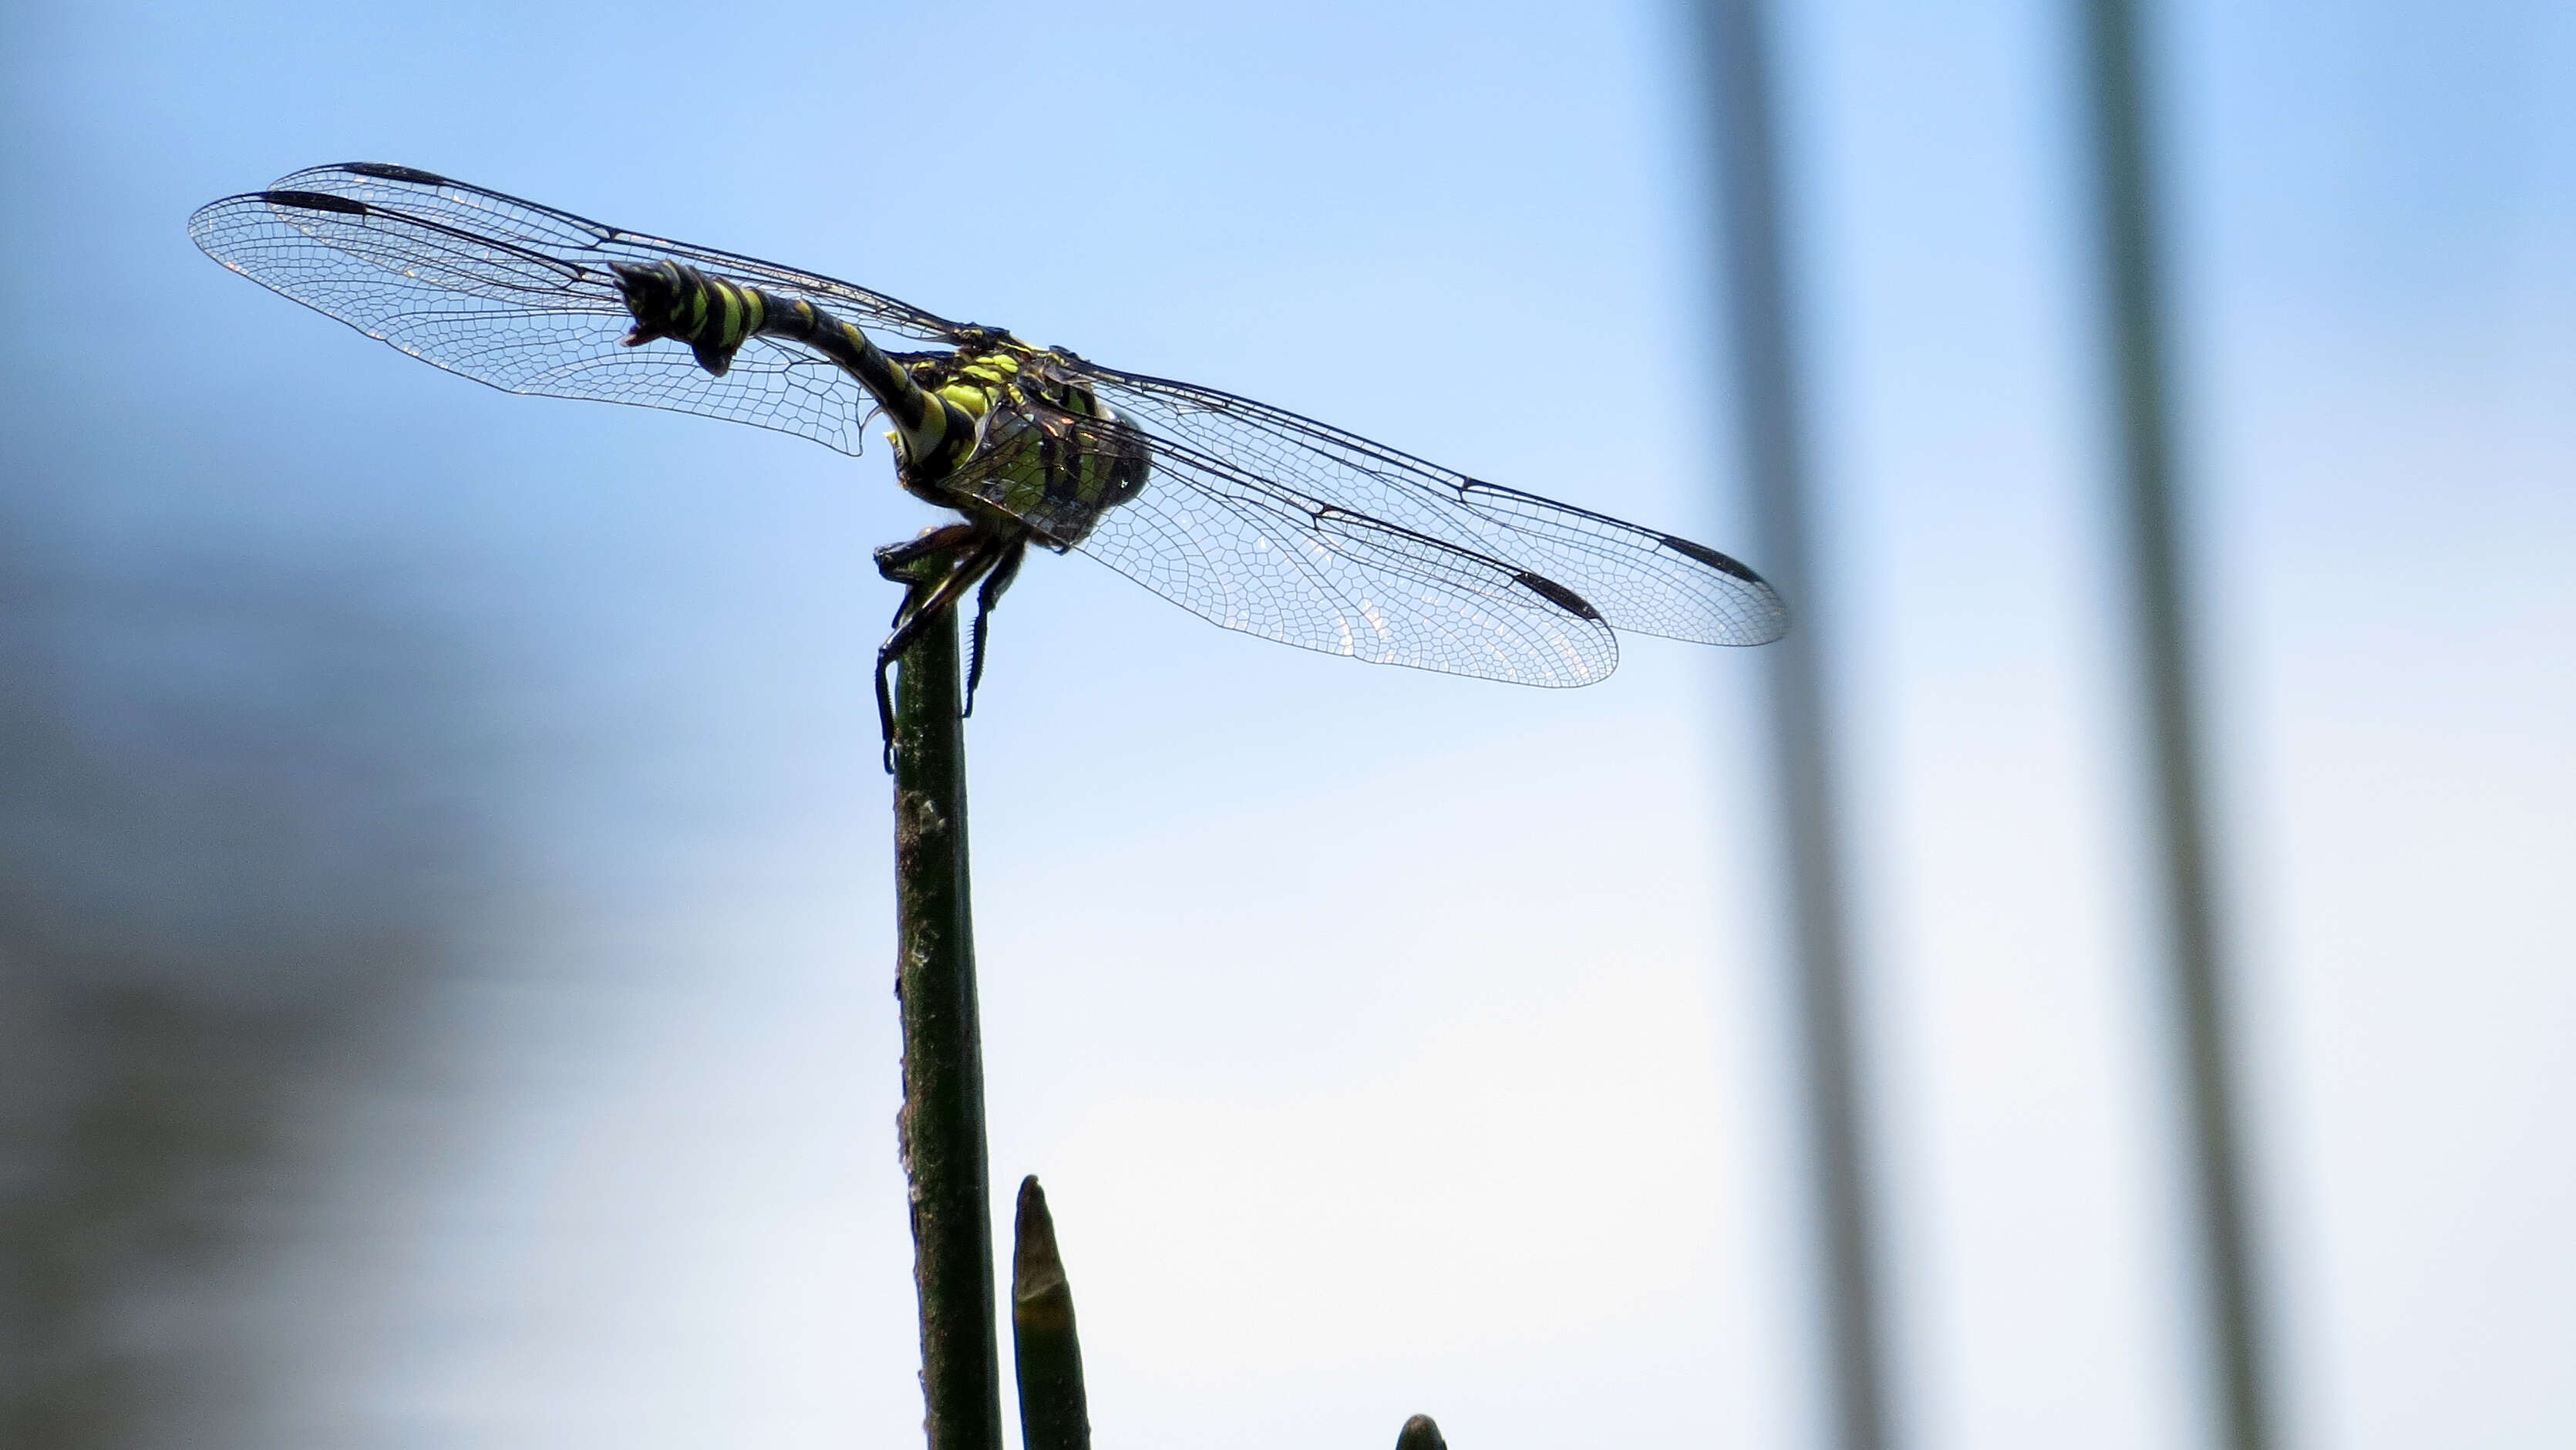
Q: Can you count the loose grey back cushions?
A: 0